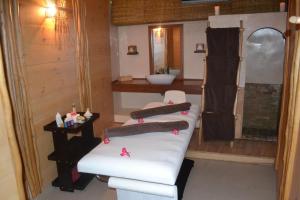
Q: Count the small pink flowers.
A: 6